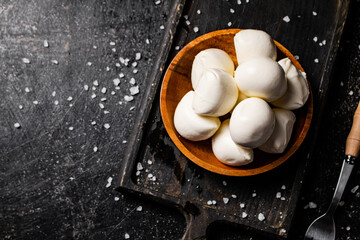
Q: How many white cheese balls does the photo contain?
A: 9